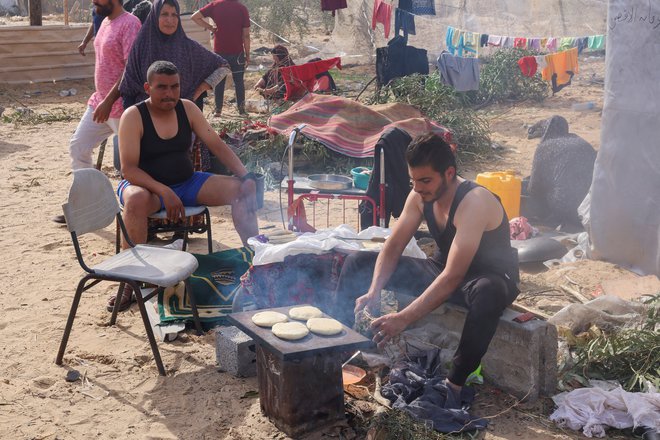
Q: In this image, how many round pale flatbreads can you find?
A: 4